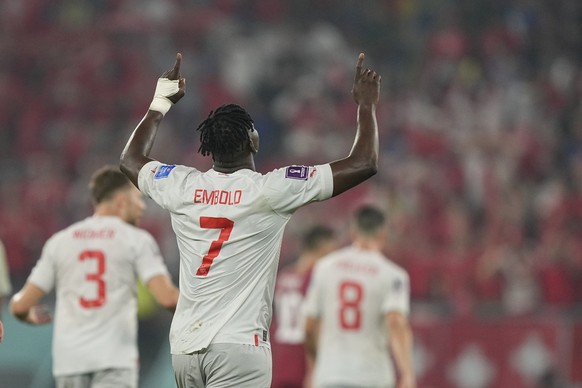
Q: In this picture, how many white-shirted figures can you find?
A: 3